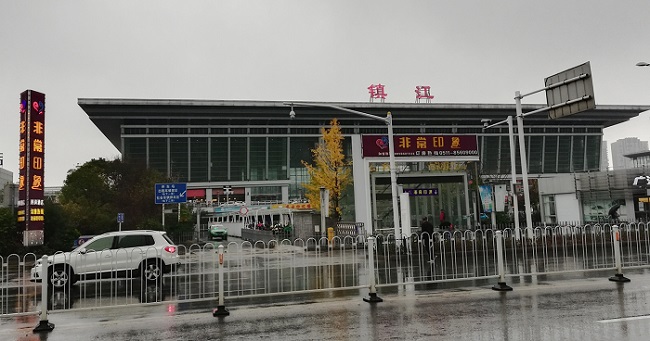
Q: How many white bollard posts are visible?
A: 5